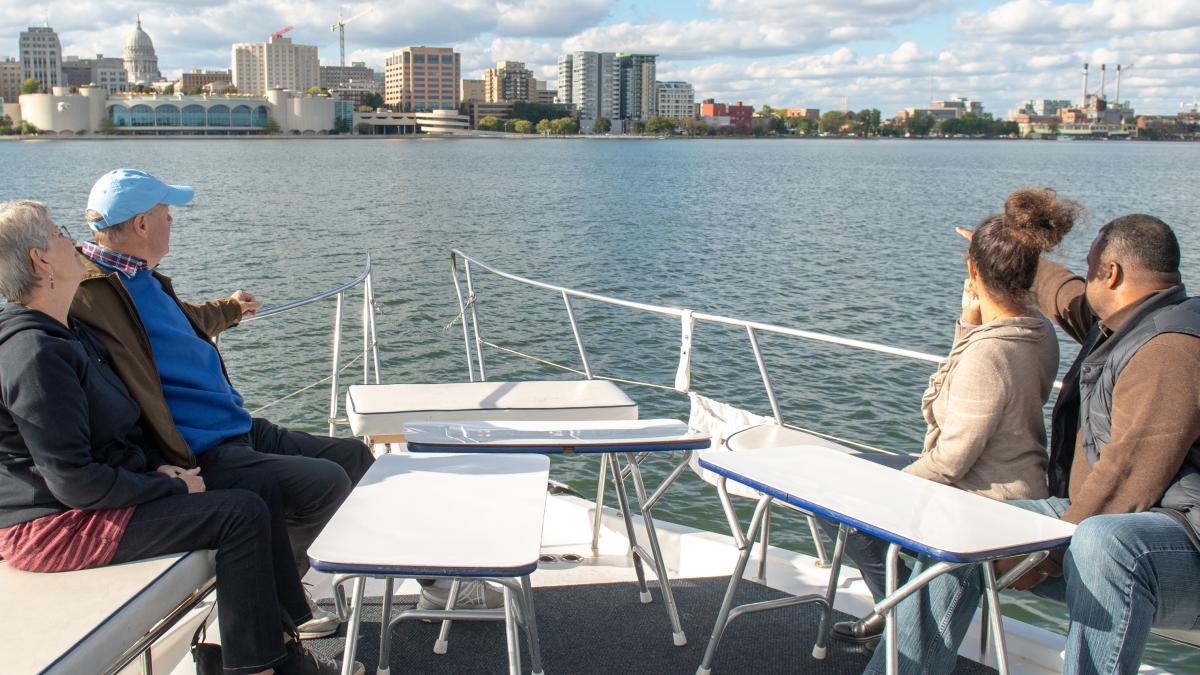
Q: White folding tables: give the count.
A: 3